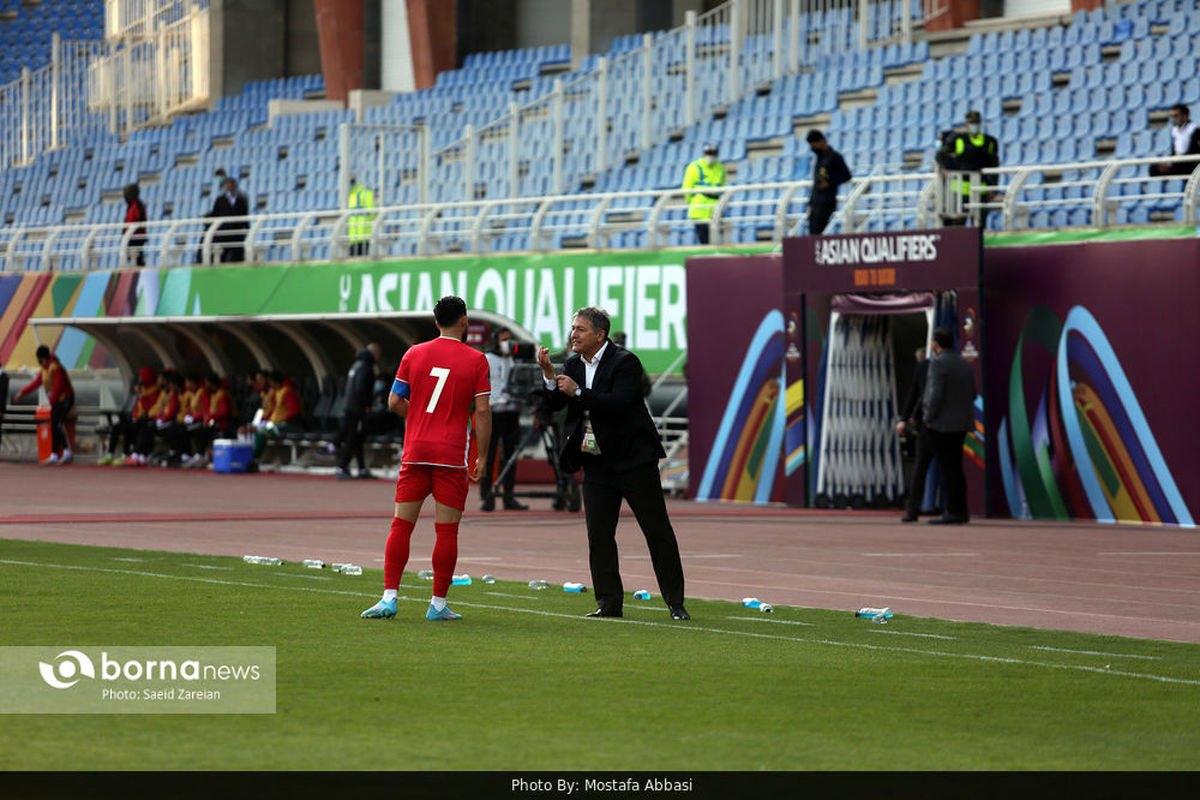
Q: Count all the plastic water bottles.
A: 14